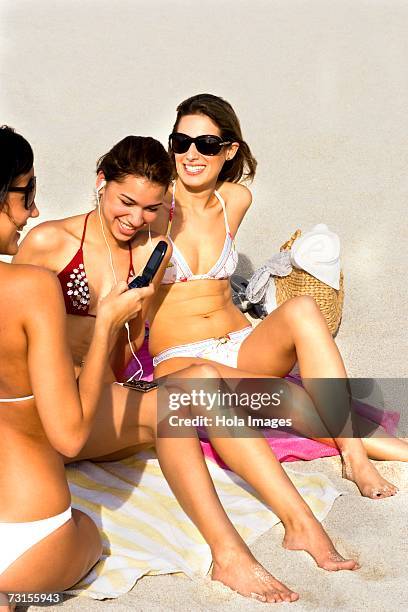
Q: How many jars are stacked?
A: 0